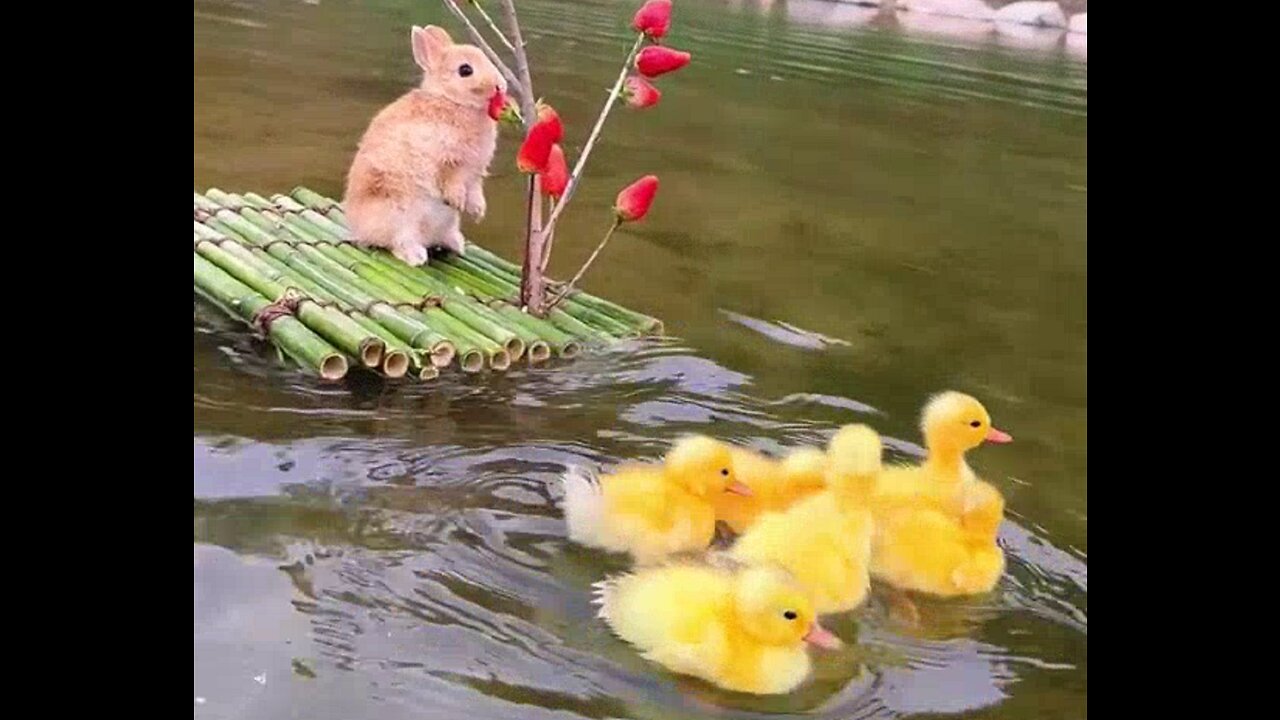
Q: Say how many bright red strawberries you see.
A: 8